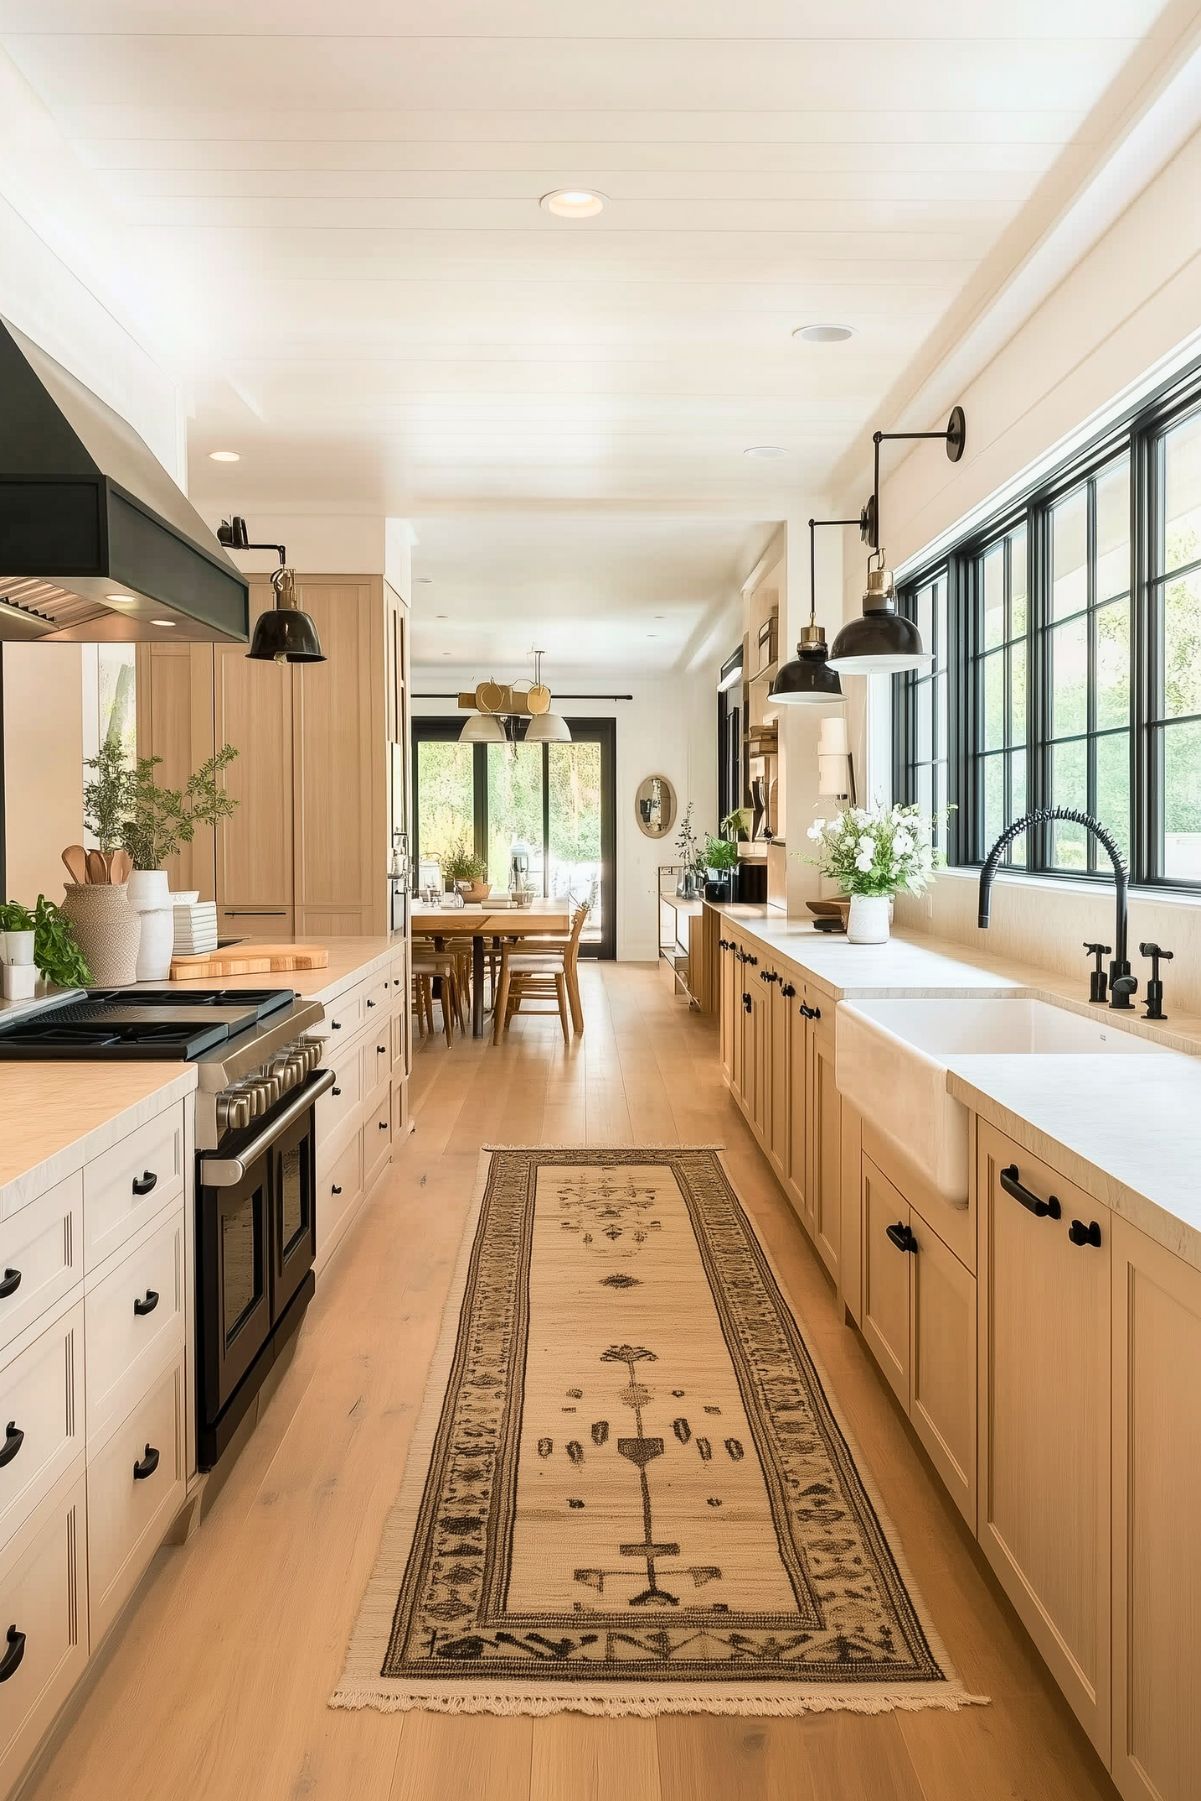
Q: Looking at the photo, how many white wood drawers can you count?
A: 13